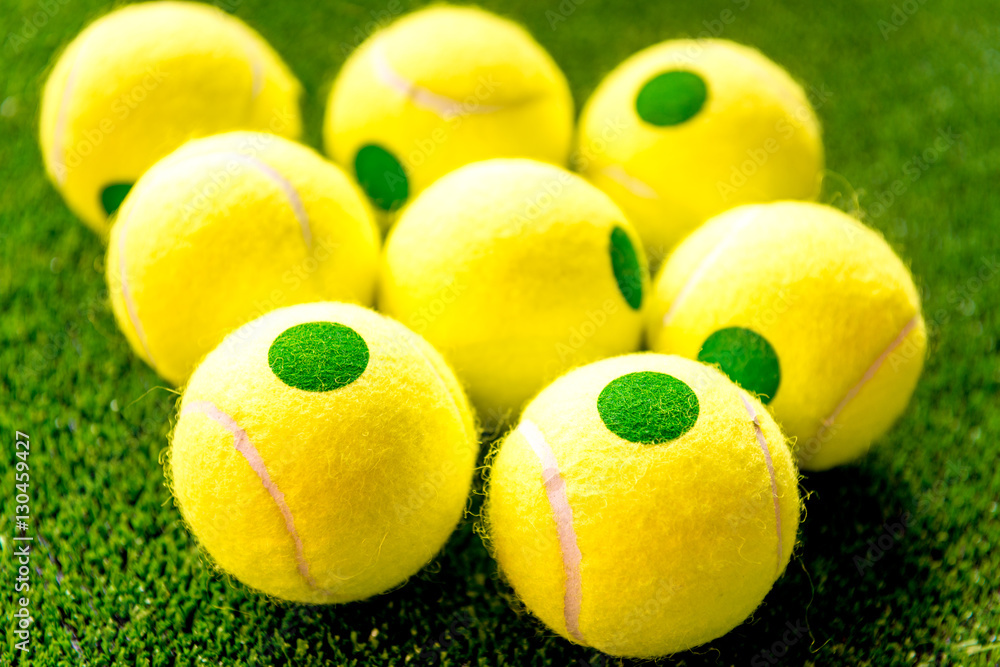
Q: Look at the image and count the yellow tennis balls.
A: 8